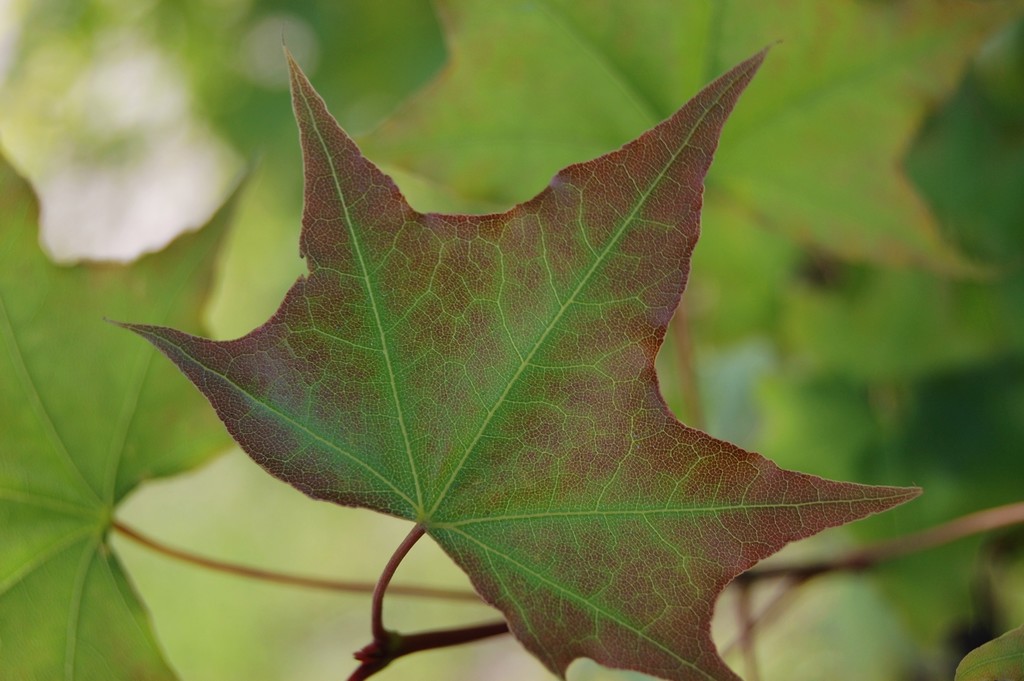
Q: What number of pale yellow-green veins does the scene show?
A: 5